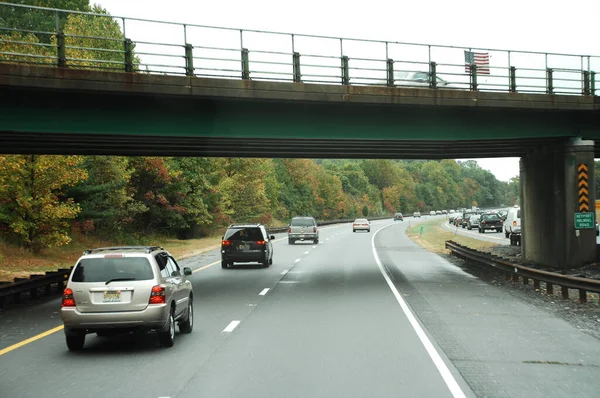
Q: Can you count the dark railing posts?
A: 13